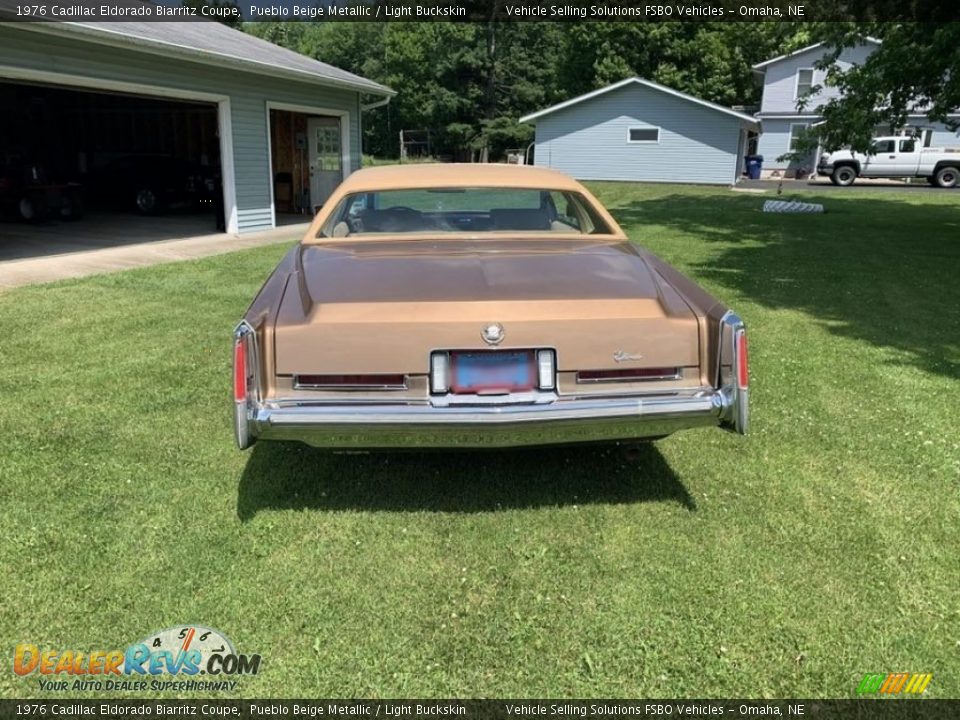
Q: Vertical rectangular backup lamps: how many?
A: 2